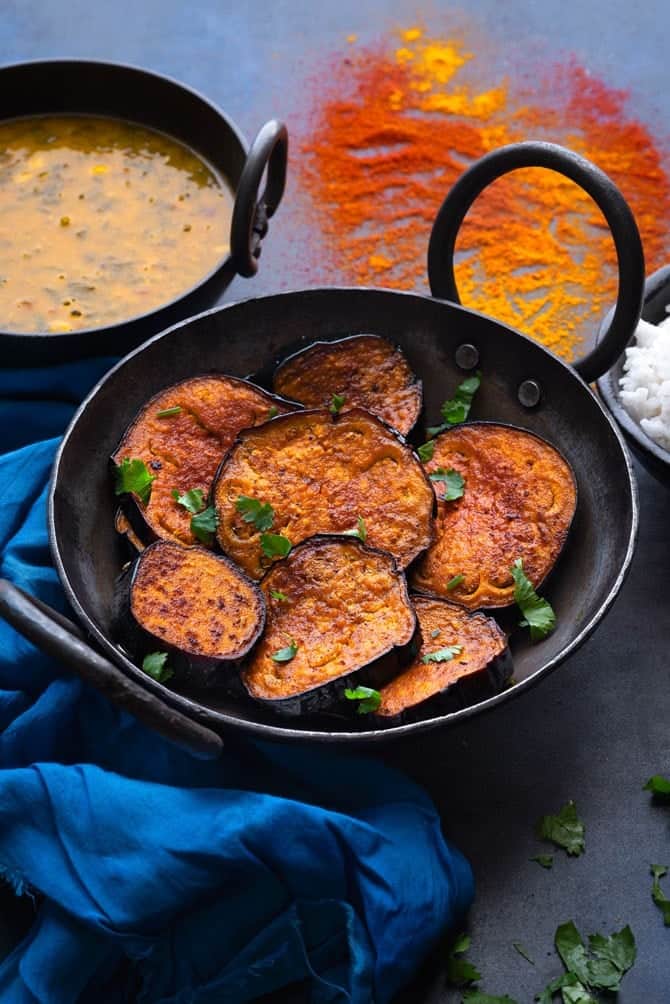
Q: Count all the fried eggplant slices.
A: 7